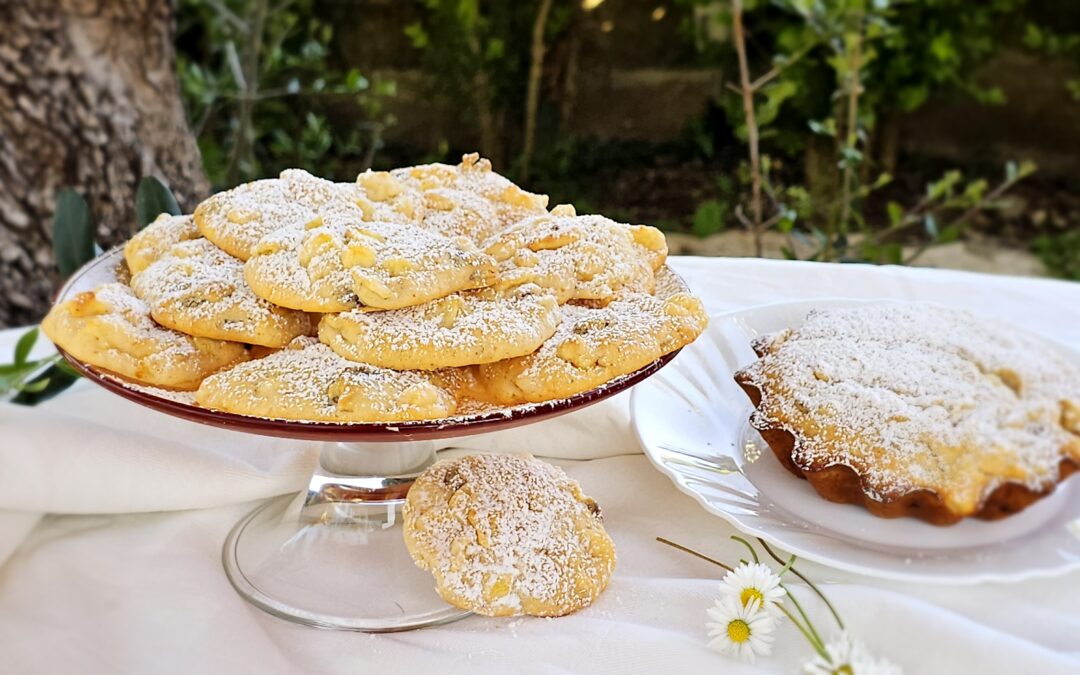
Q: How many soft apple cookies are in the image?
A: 11